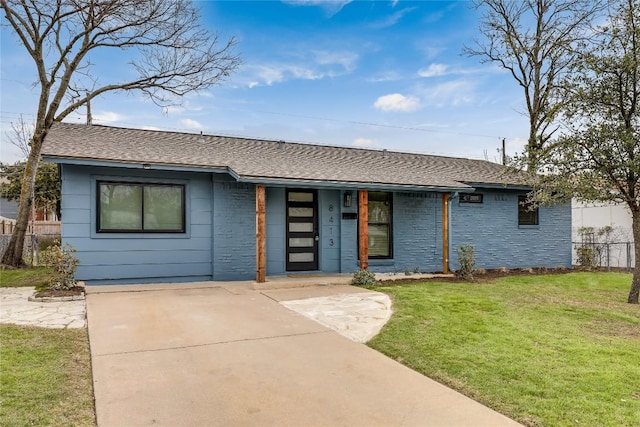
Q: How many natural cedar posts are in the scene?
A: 3